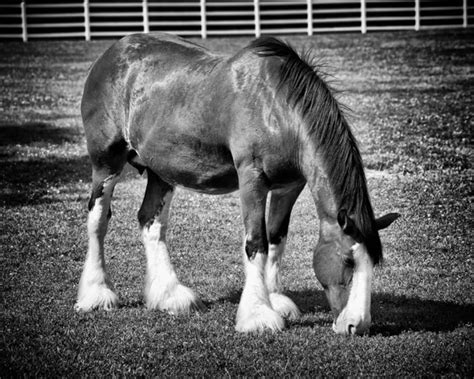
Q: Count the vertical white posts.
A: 9